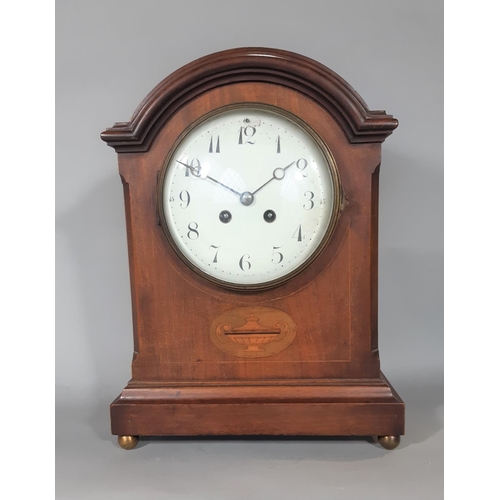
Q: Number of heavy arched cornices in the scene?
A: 1